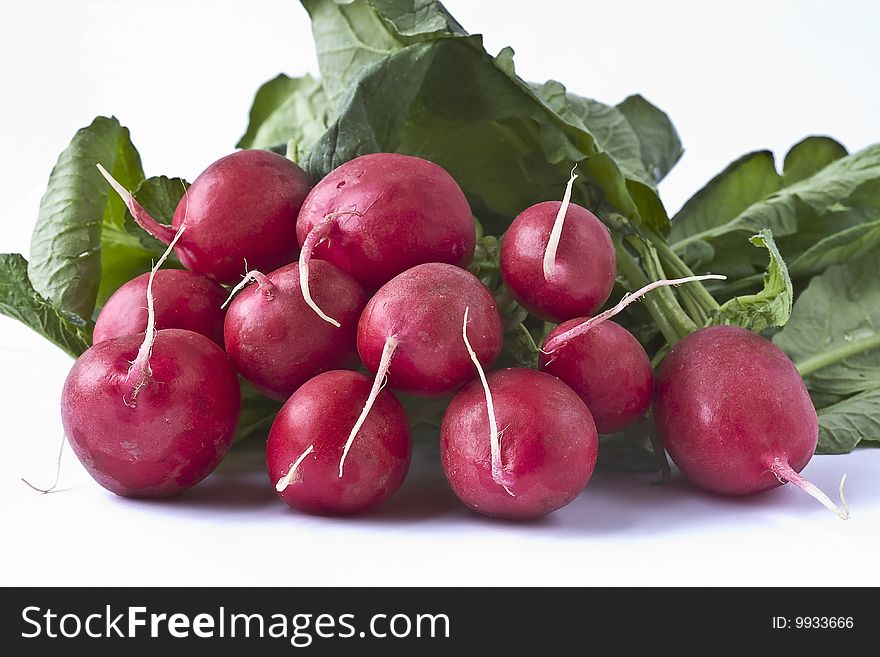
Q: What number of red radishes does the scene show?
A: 11